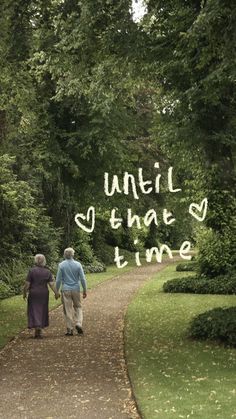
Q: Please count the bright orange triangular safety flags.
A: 0